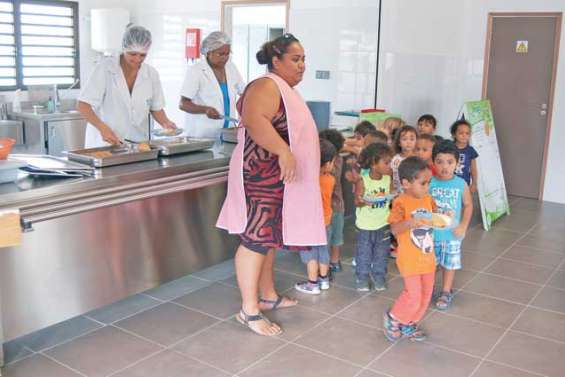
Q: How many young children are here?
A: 12